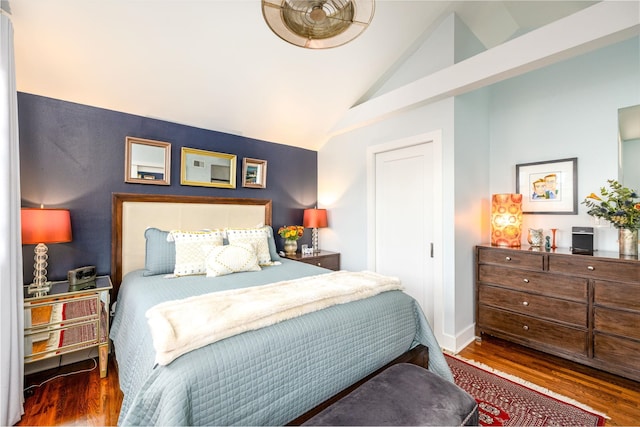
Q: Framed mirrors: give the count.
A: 3